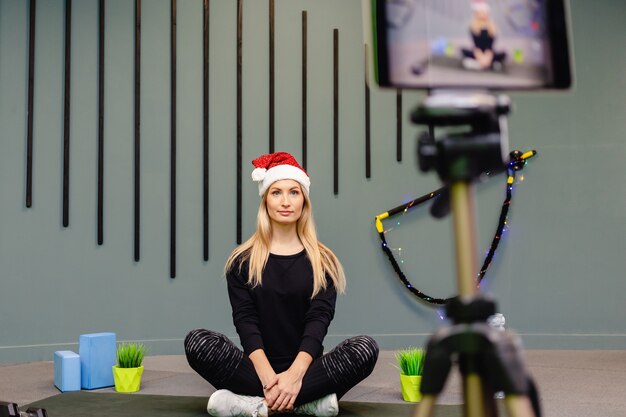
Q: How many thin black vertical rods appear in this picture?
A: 12